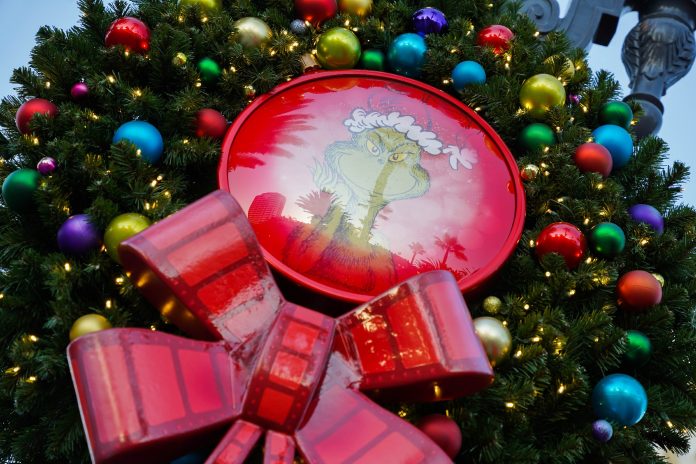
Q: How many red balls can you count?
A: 9